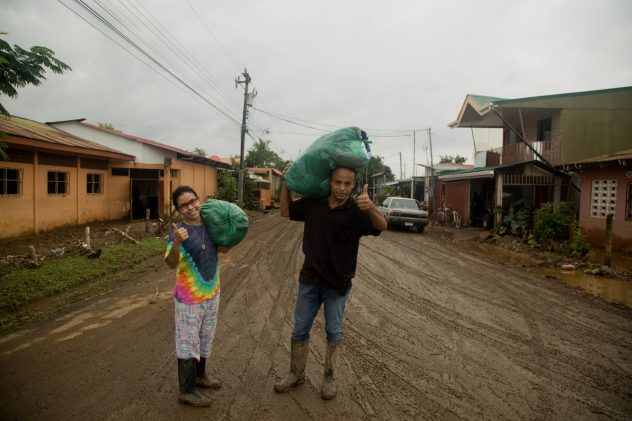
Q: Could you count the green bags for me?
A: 2